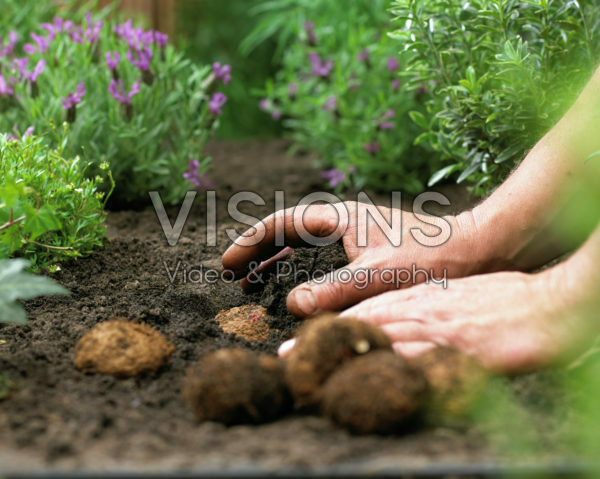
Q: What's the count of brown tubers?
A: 6